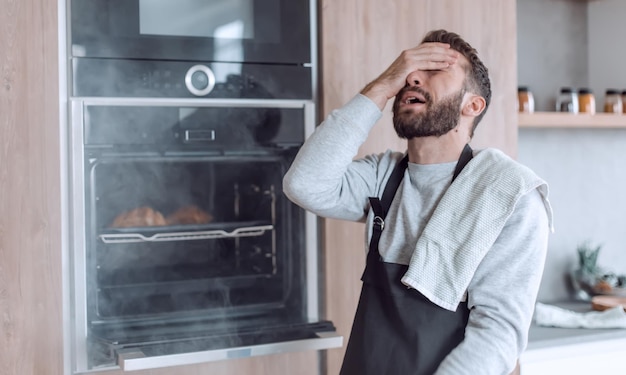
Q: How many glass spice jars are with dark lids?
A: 5